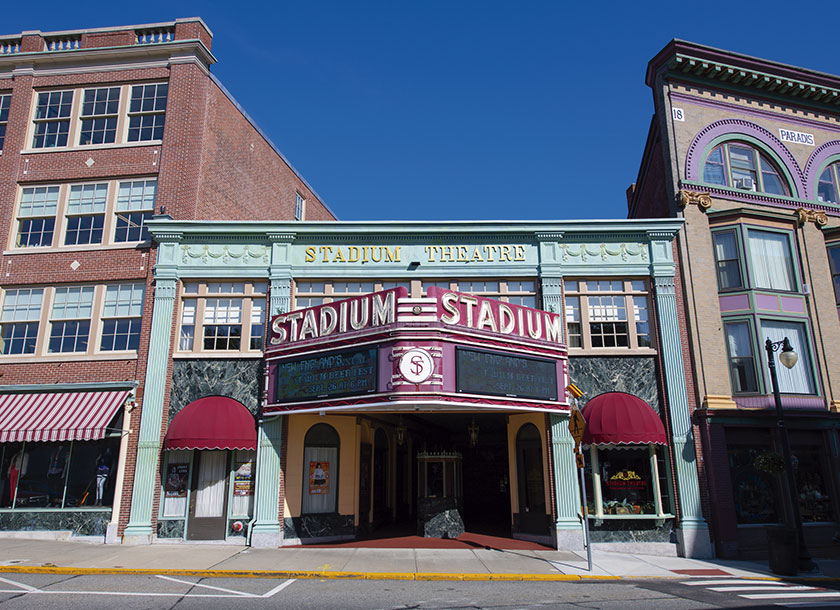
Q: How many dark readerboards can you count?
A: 2